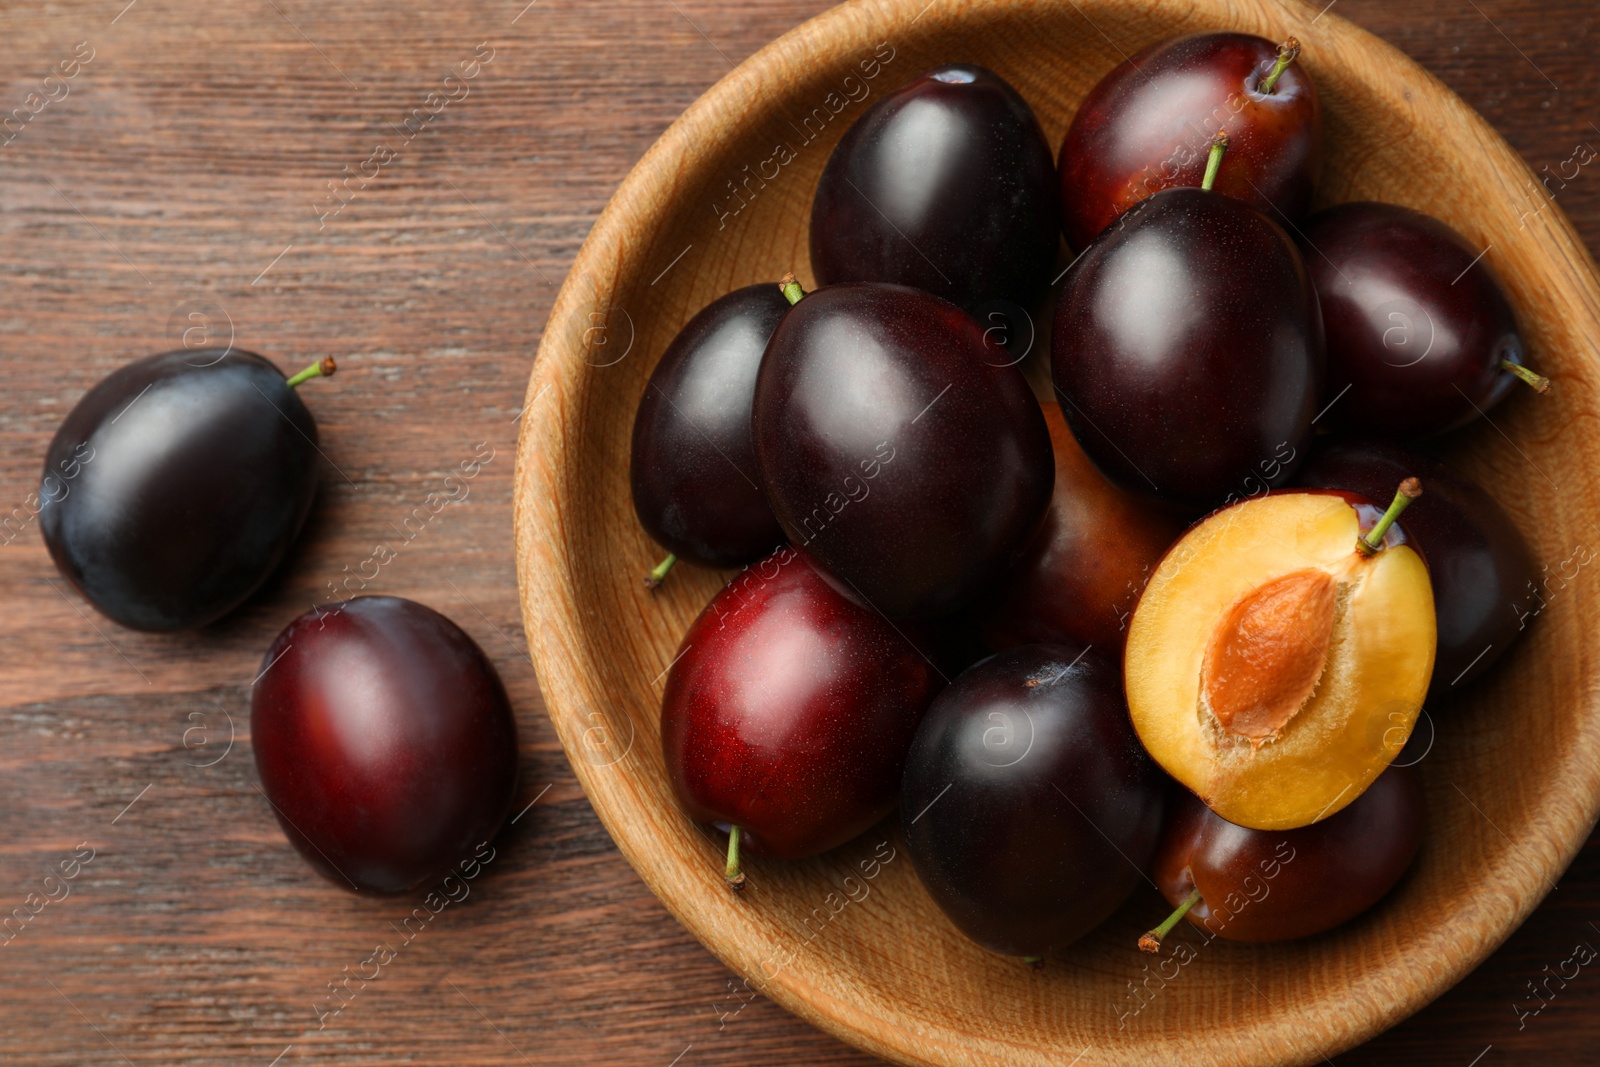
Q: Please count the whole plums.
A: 13